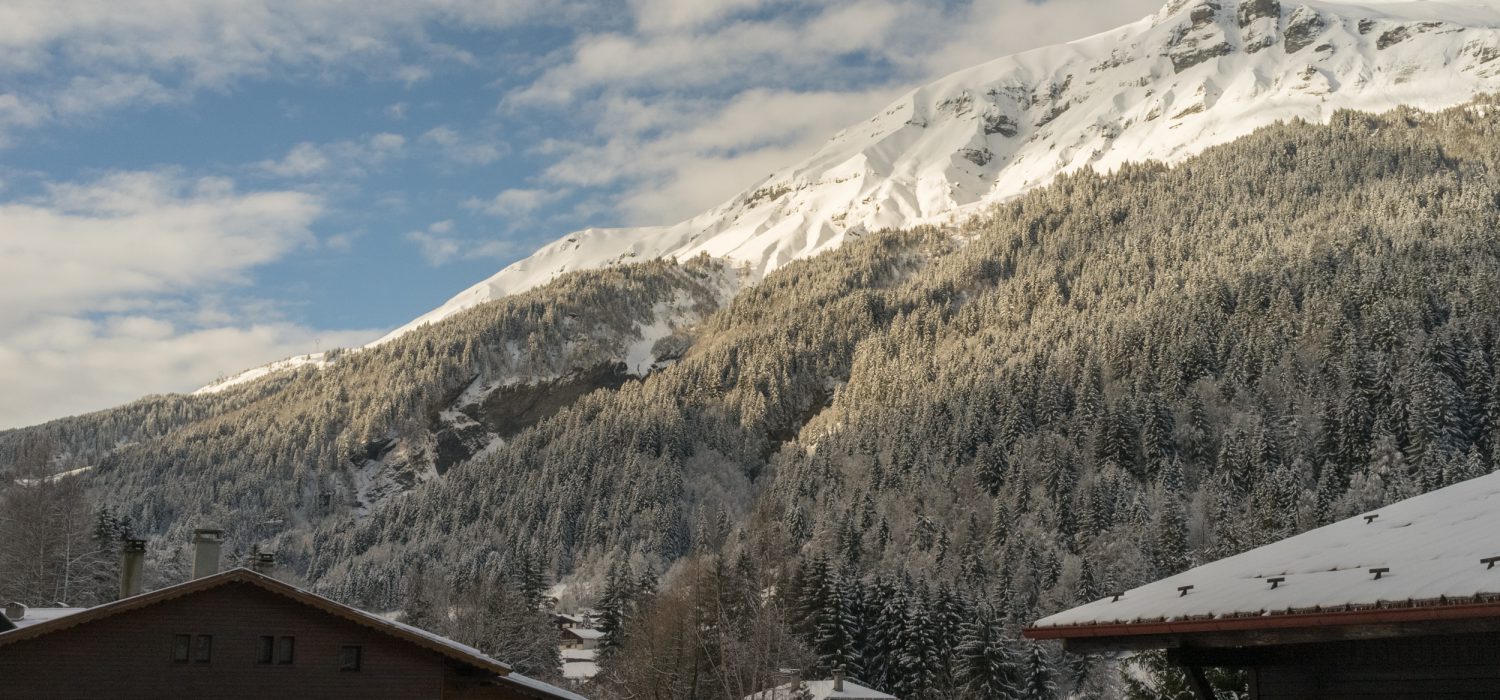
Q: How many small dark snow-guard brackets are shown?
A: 6